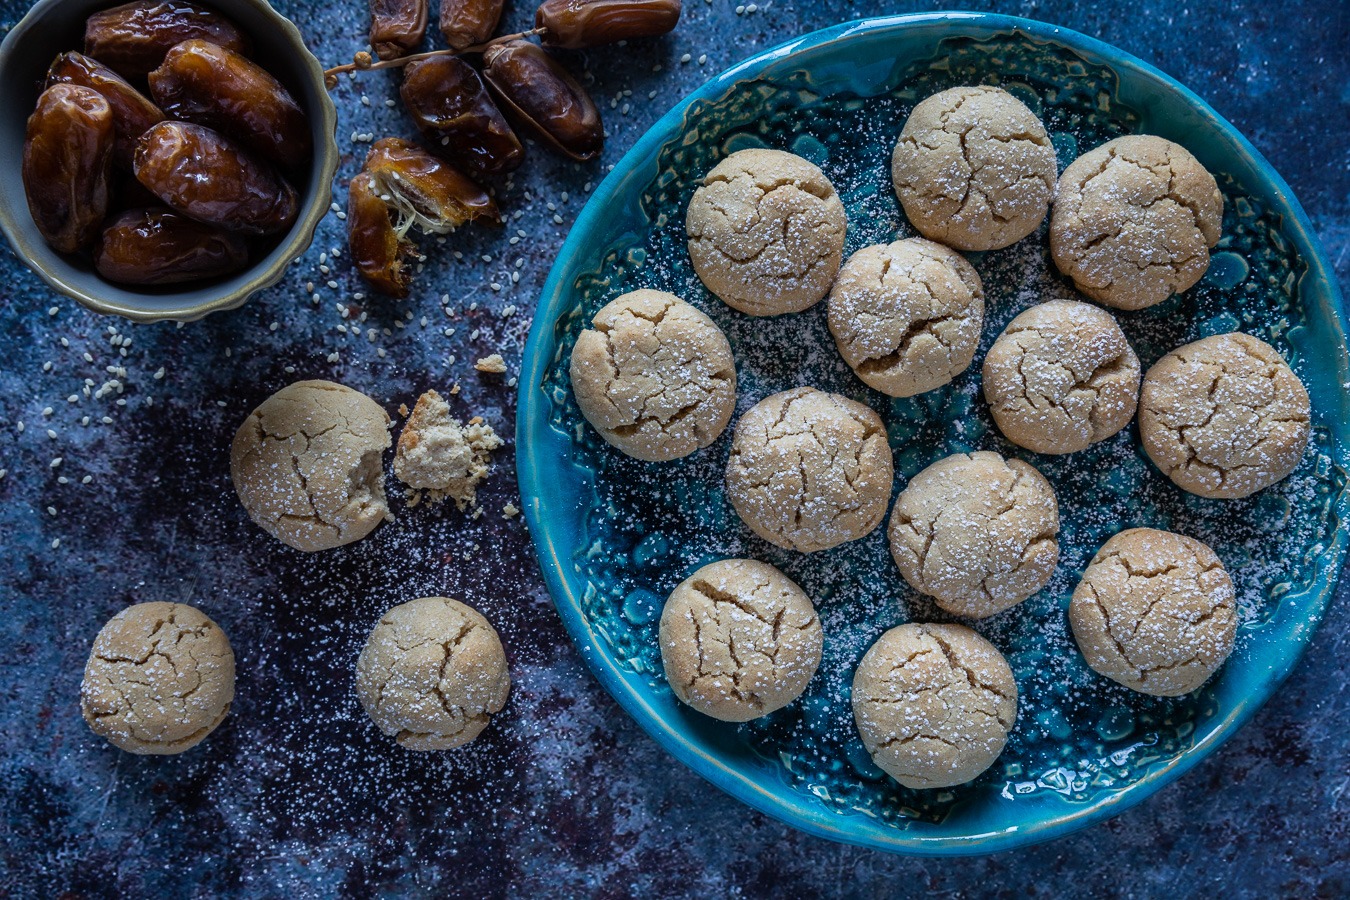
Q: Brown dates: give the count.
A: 12